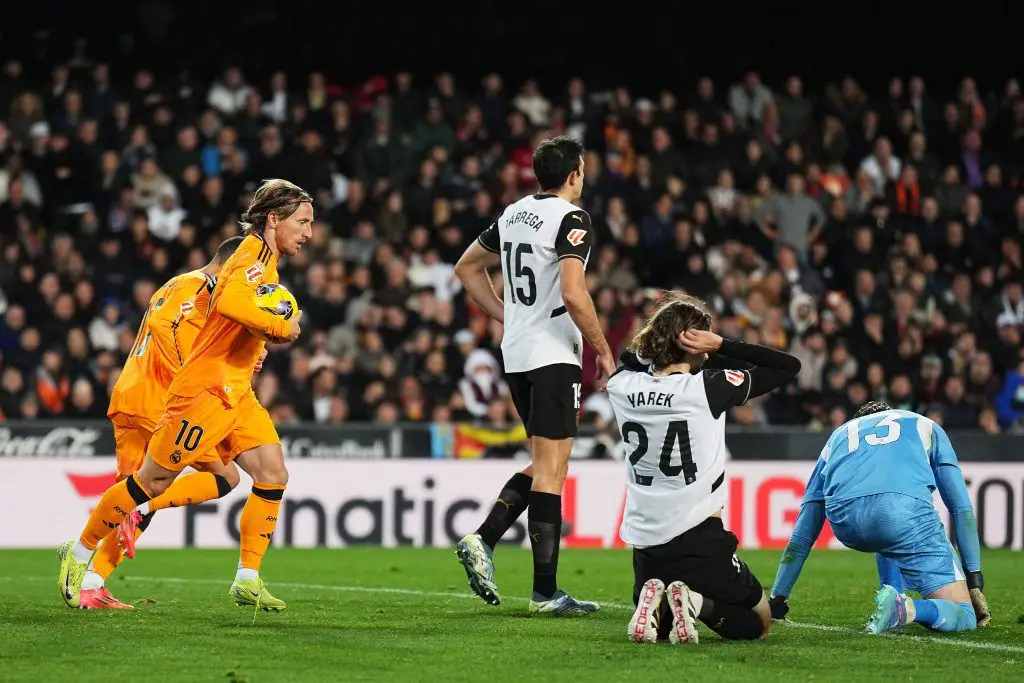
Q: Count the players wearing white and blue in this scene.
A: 3